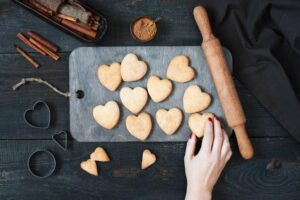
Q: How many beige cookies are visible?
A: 13